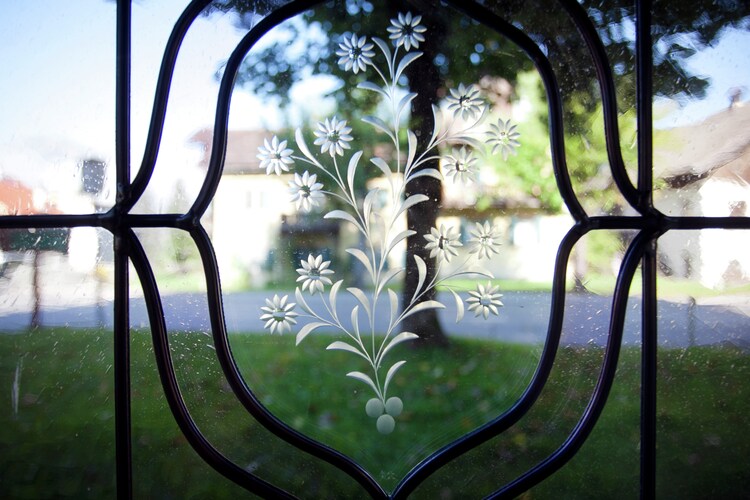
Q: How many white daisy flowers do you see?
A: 13